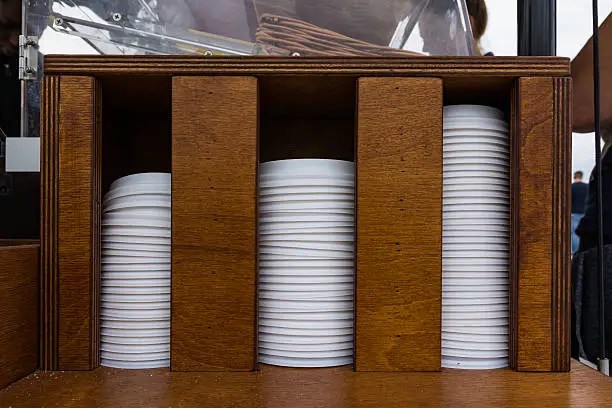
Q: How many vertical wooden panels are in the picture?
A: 4